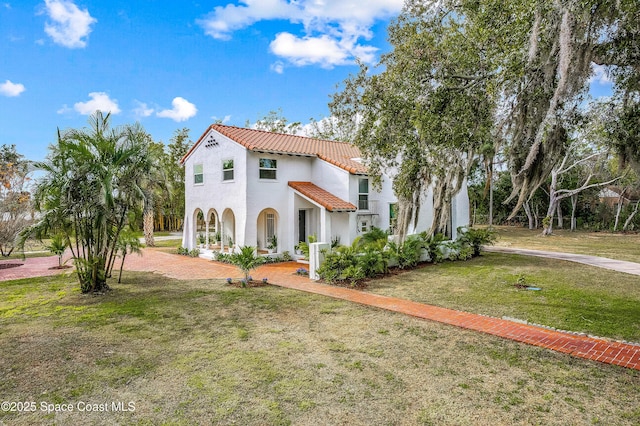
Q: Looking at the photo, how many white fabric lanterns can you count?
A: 0